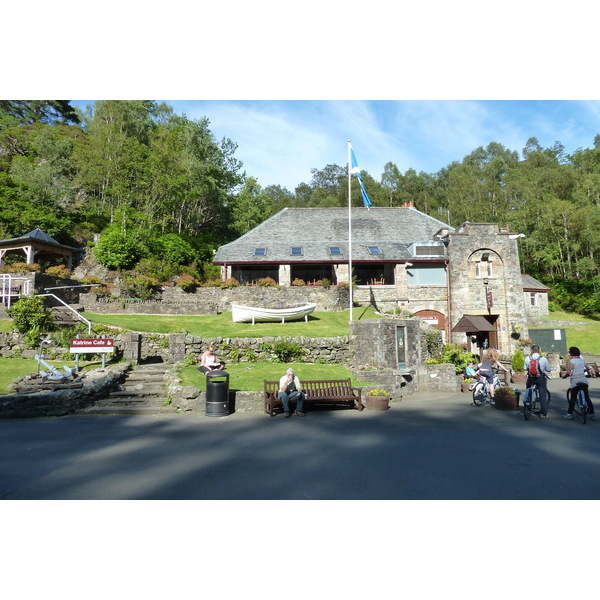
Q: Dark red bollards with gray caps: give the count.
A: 0